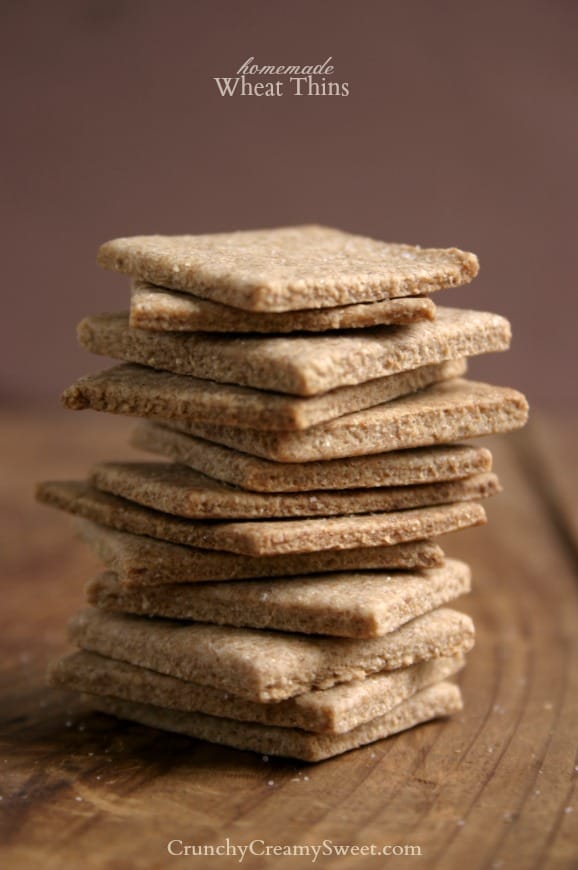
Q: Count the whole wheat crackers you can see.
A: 13